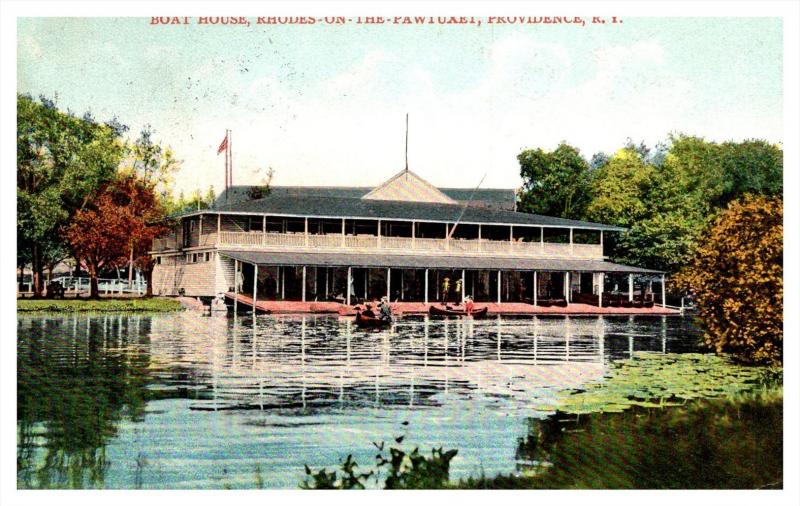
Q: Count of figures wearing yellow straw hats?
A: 2